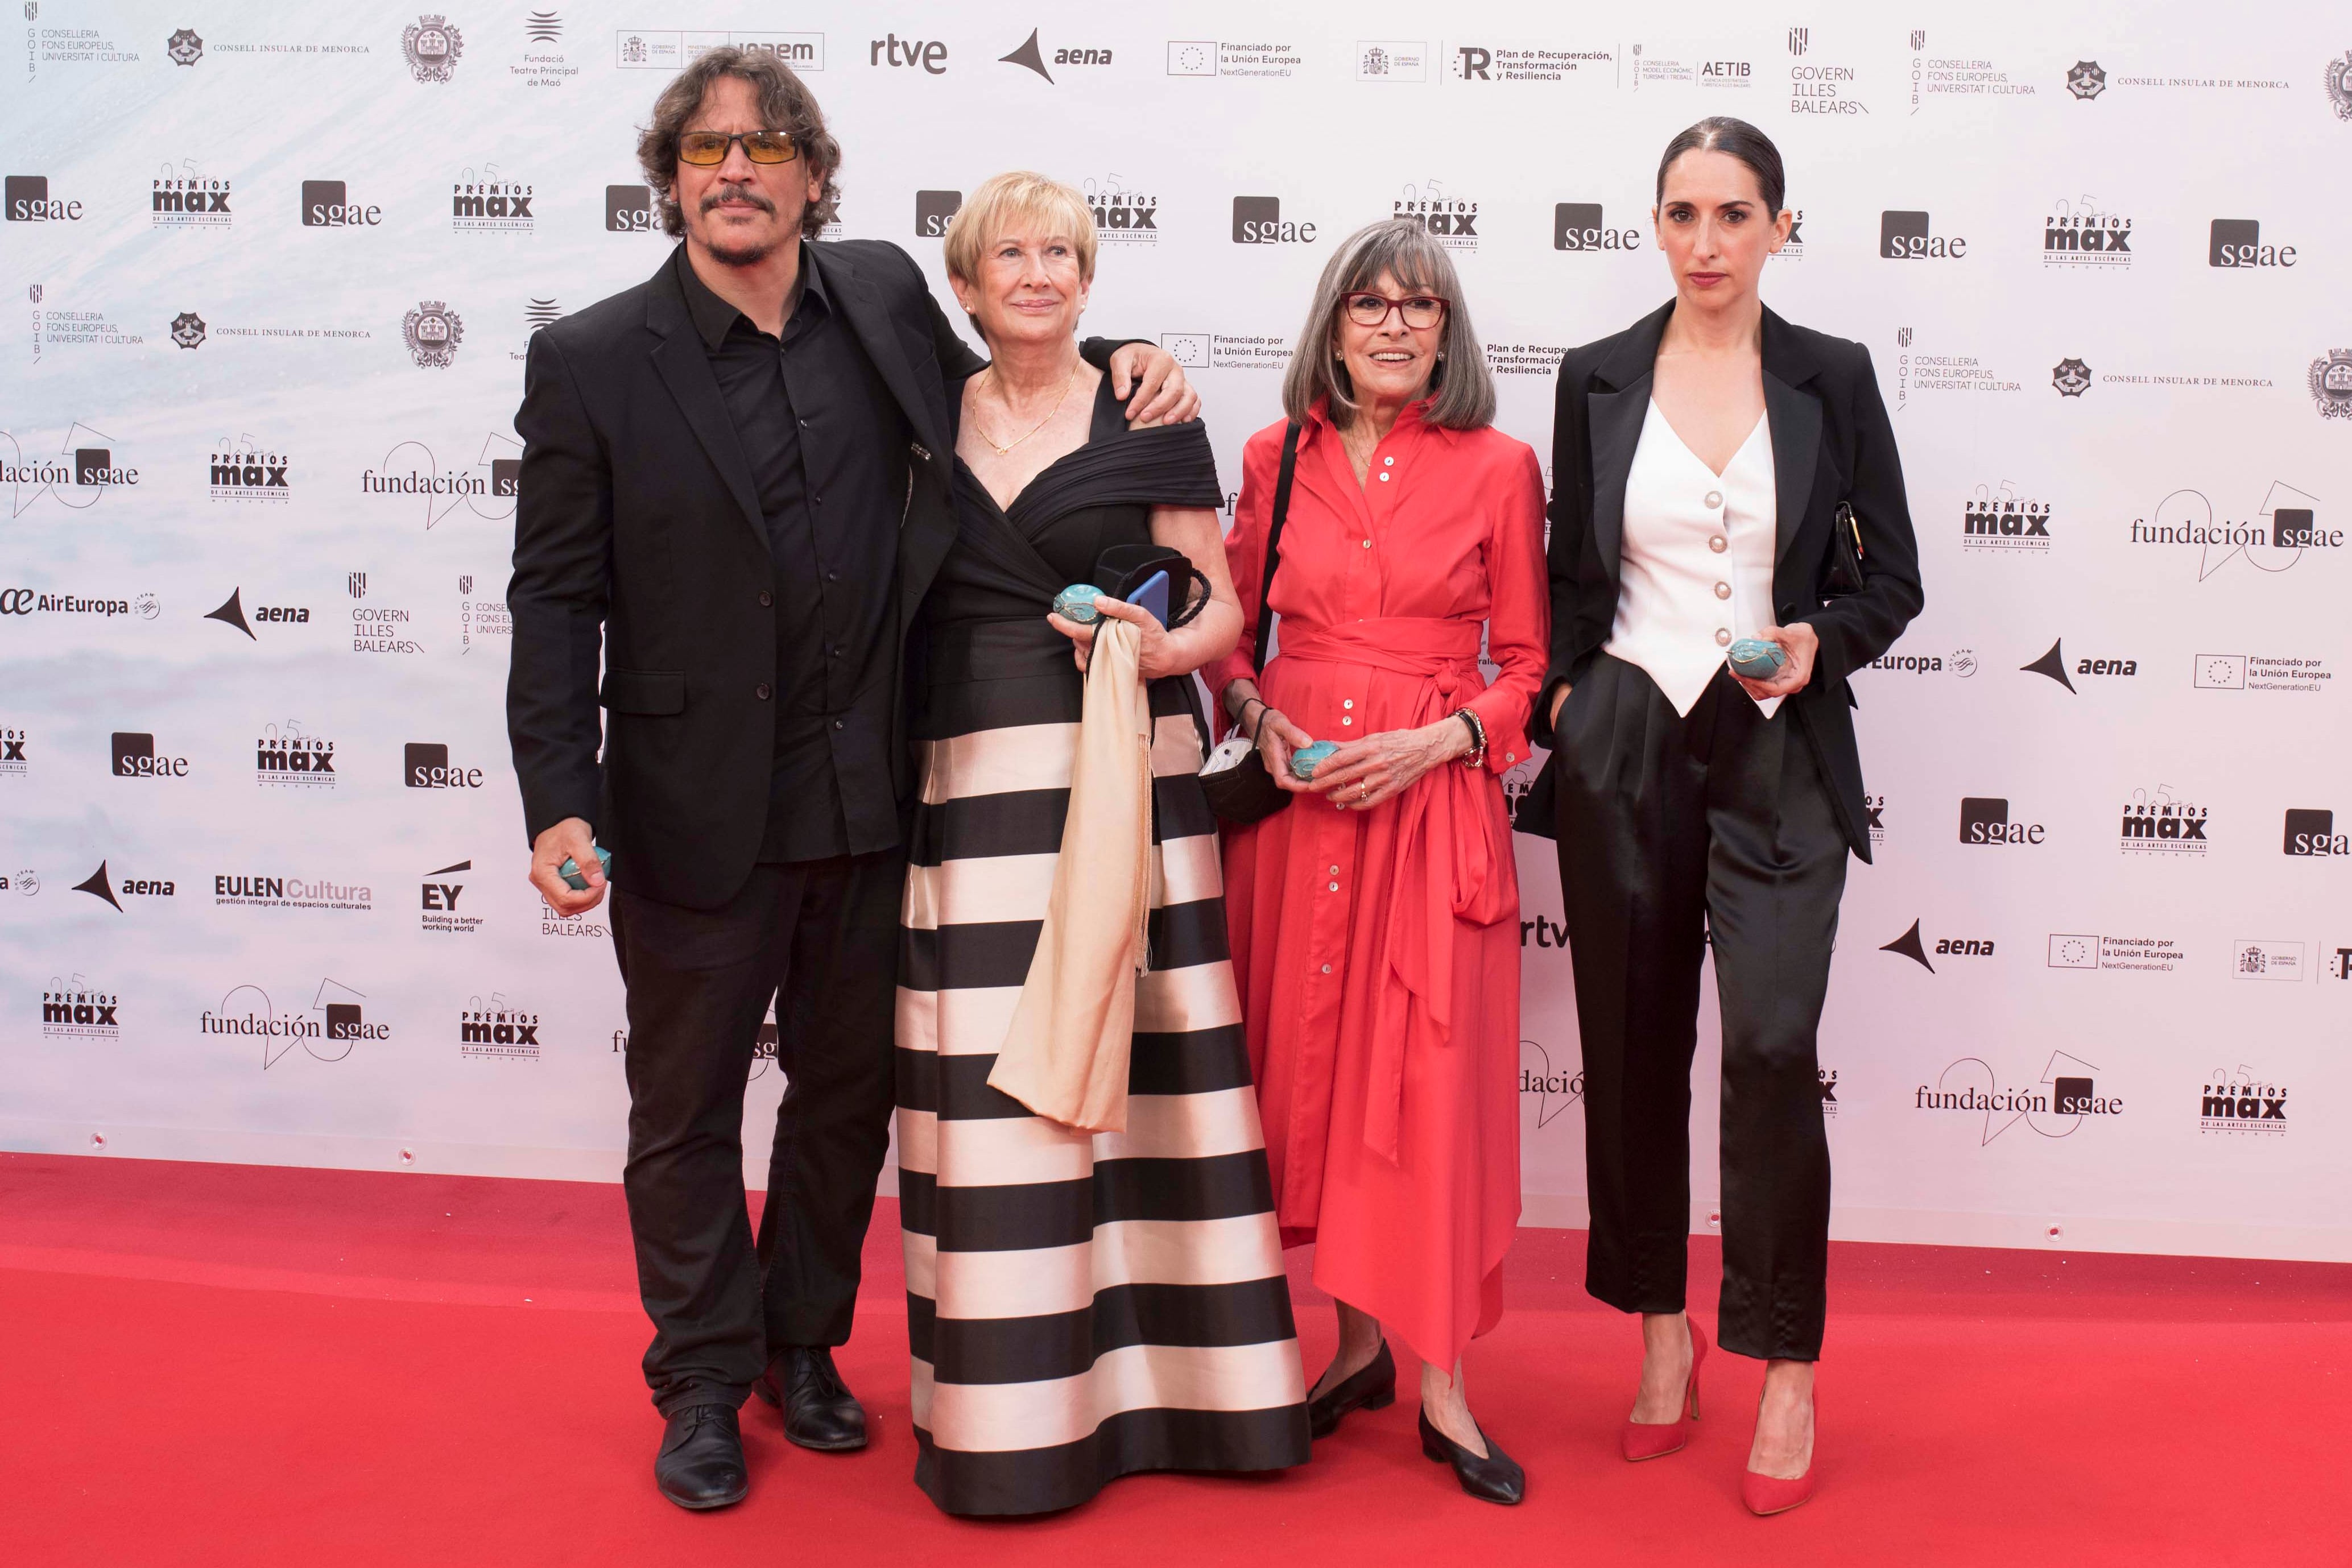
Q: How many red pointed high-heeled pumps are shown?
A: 2